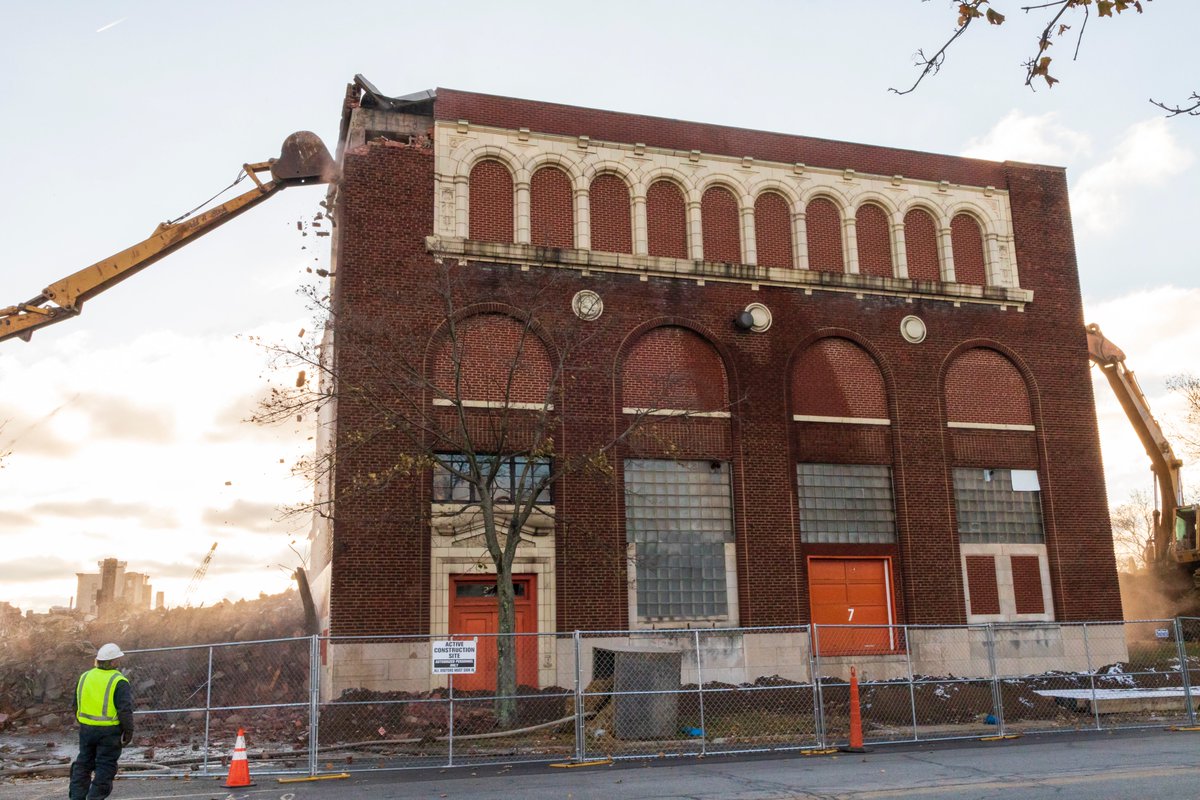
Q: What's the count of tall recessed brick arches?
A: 4